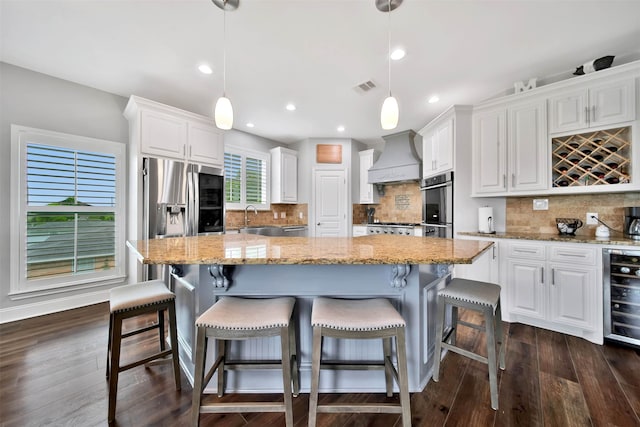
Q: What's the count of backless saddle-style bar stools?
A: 4